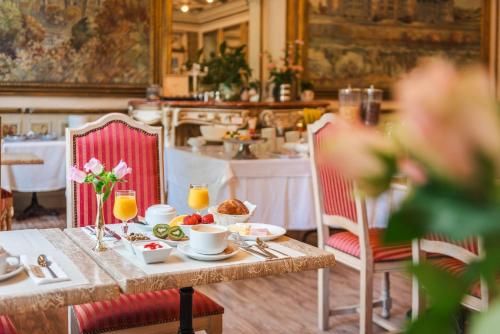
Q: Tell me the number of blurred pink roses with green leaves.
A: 2